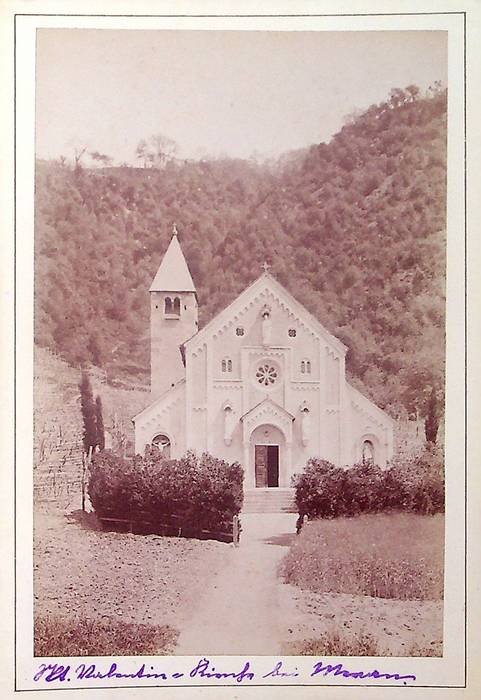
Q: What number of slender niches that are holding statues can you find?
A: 3